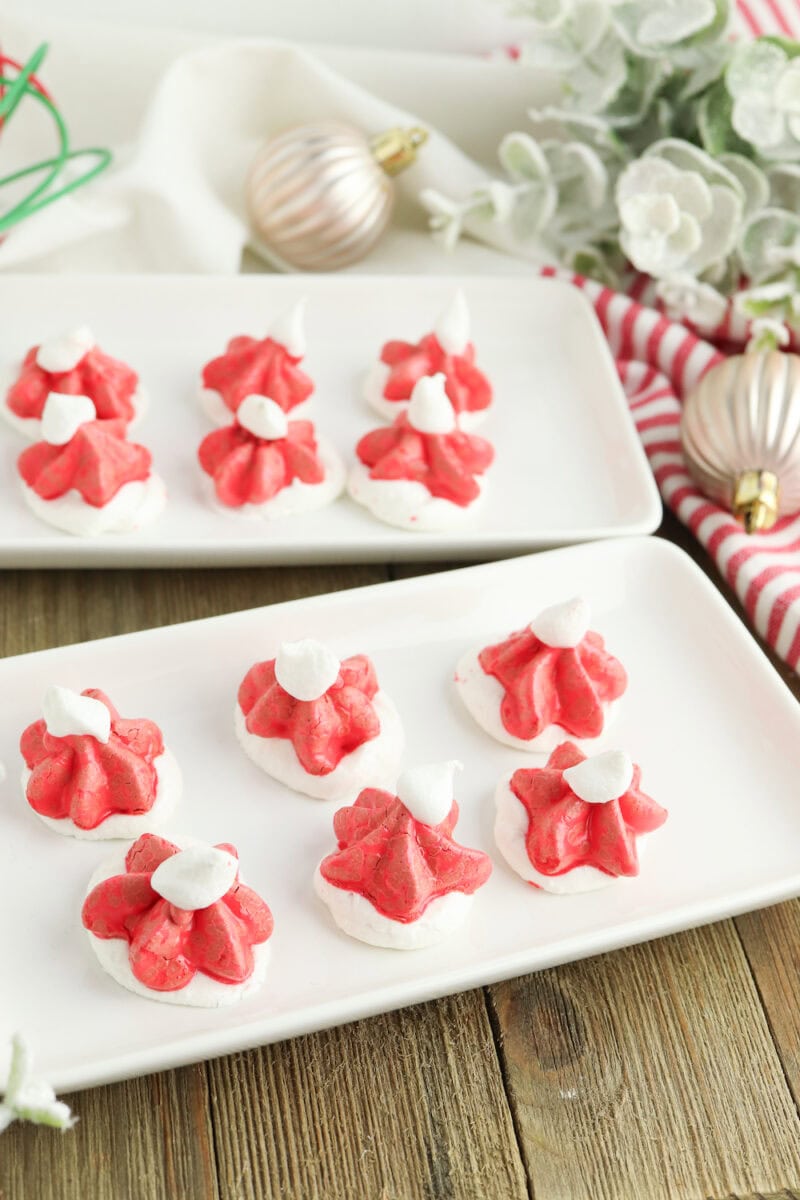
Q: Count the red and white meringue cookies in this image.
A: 12